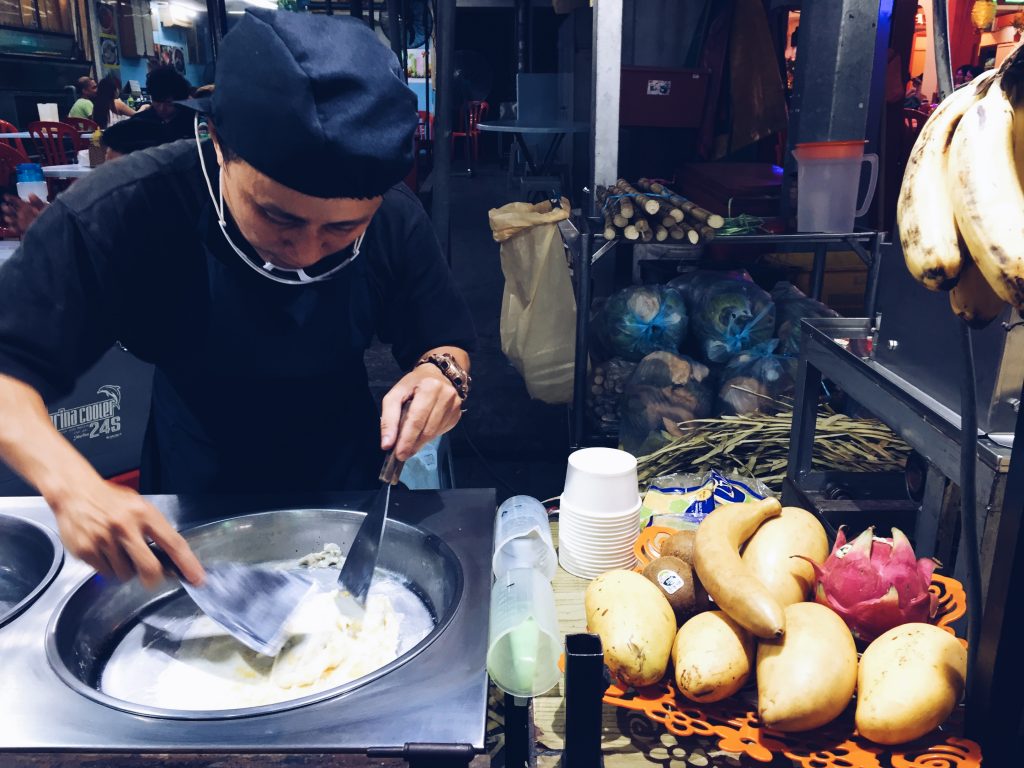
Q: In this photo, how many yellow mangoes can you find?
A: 5